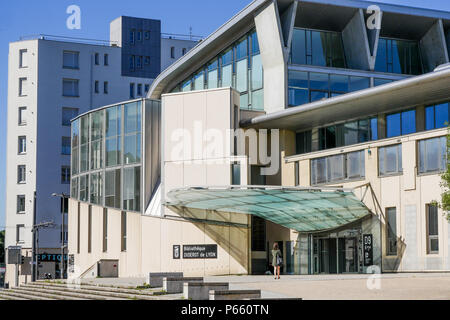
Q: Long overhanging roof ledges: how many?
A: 2